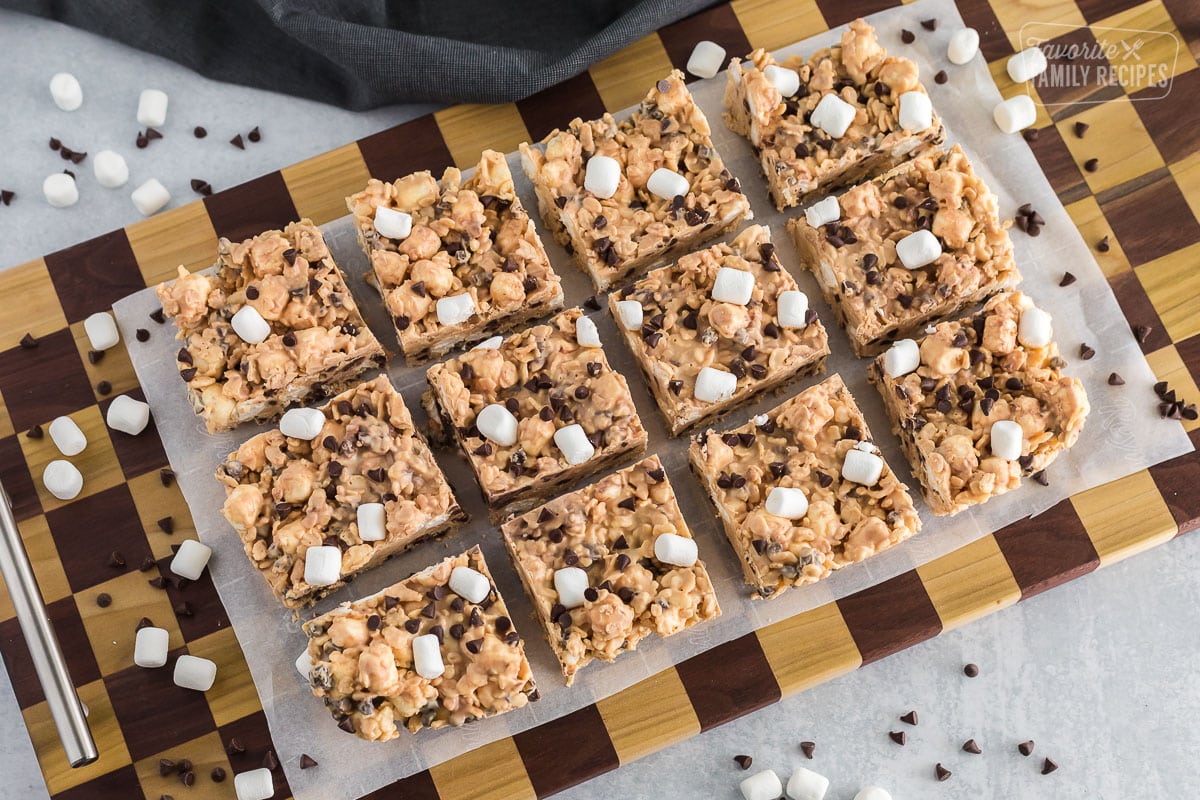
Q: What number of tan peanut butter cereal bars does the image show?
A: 12